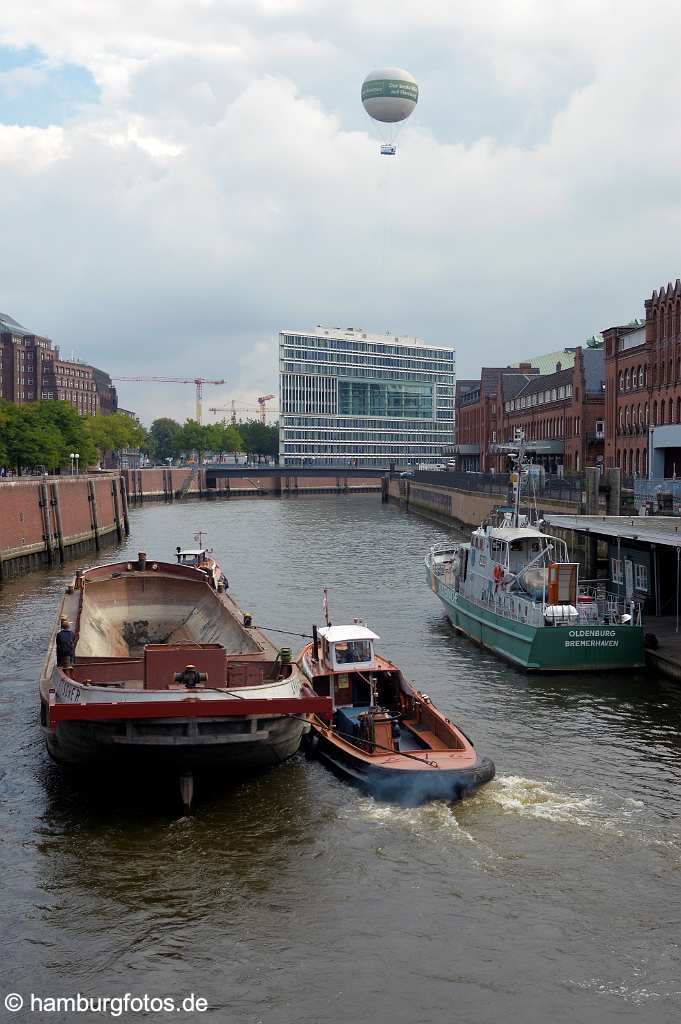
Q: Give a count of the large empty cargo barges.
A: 1